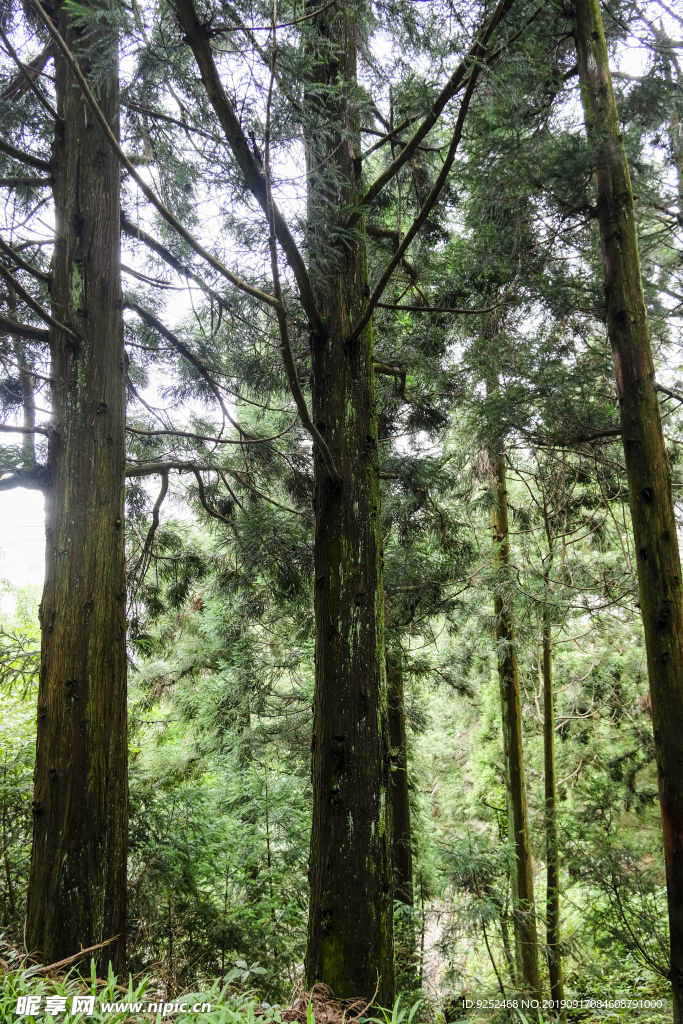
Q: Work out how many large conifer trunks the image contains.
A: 3